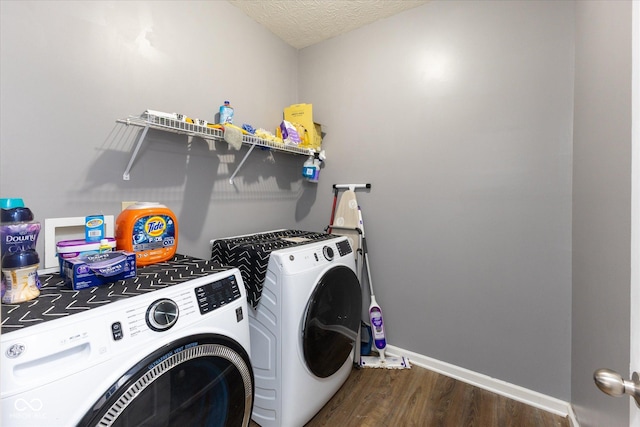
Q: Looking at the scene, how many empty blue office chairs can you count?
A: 0